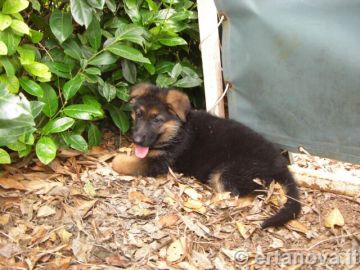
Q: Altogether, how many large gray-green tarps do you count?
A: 1